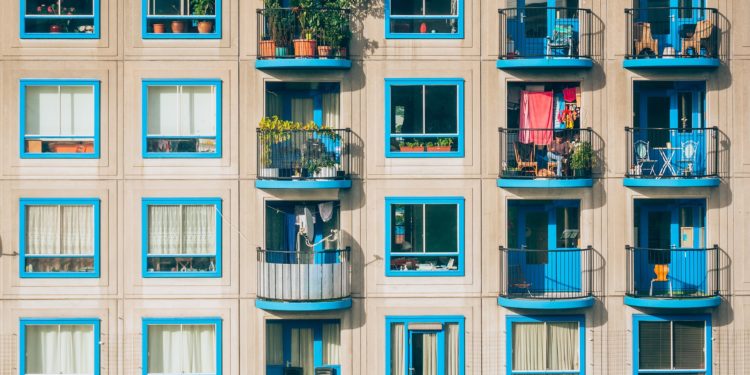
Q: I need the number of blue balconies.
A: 9